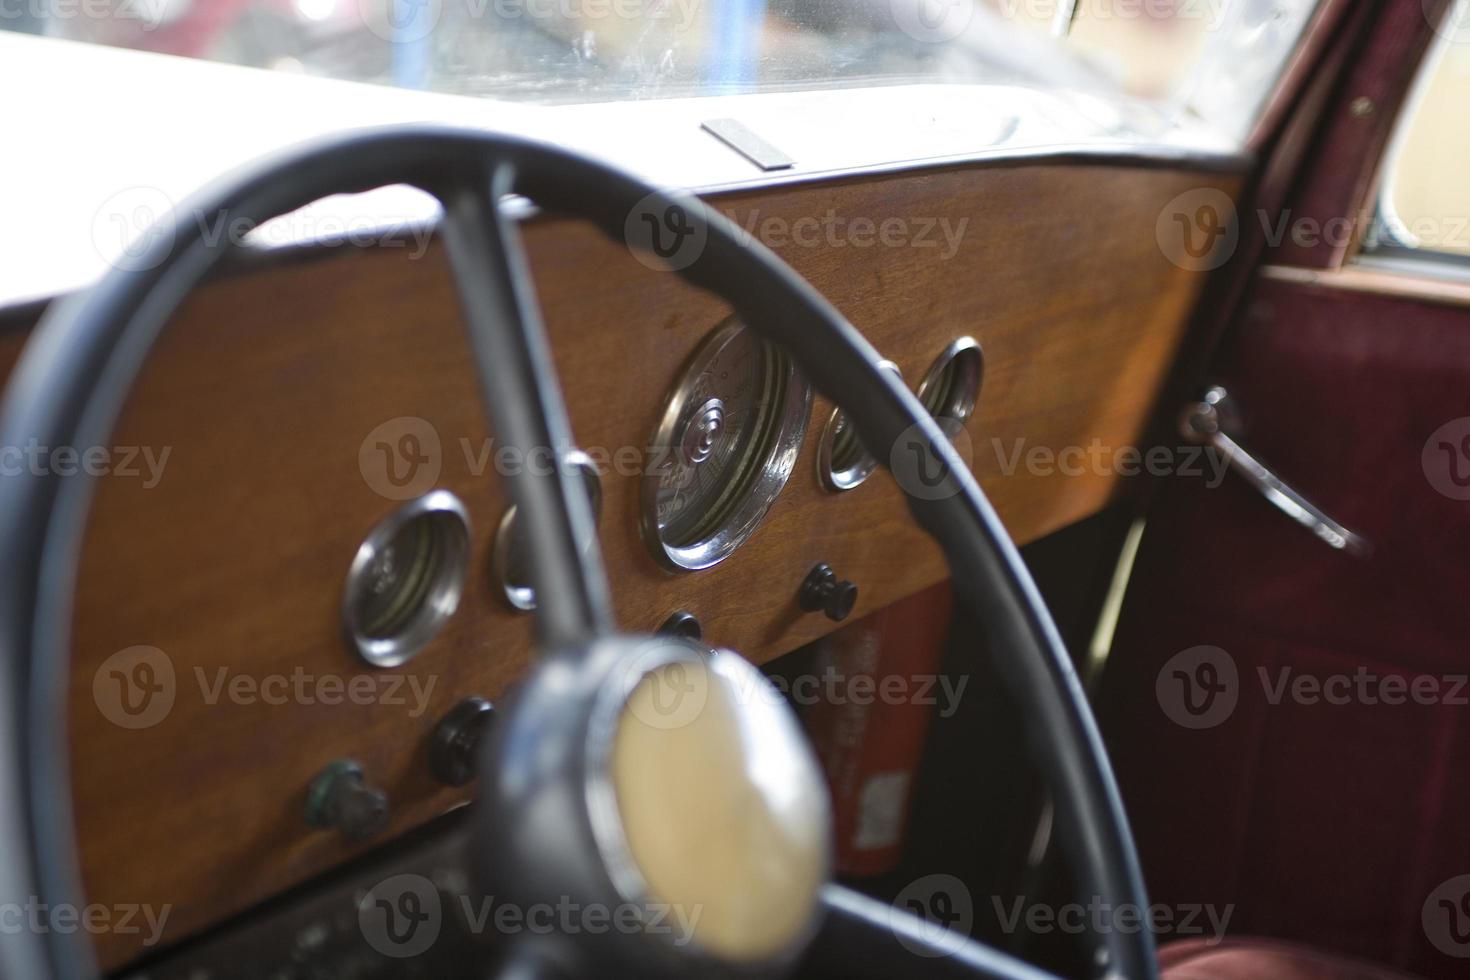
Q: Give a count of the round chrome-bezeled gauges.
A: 5